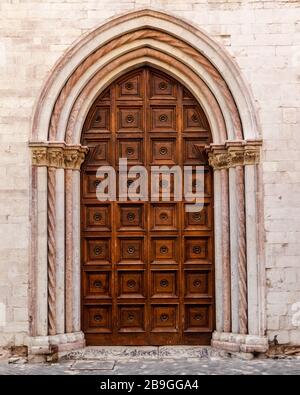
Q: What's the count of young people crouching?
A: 0